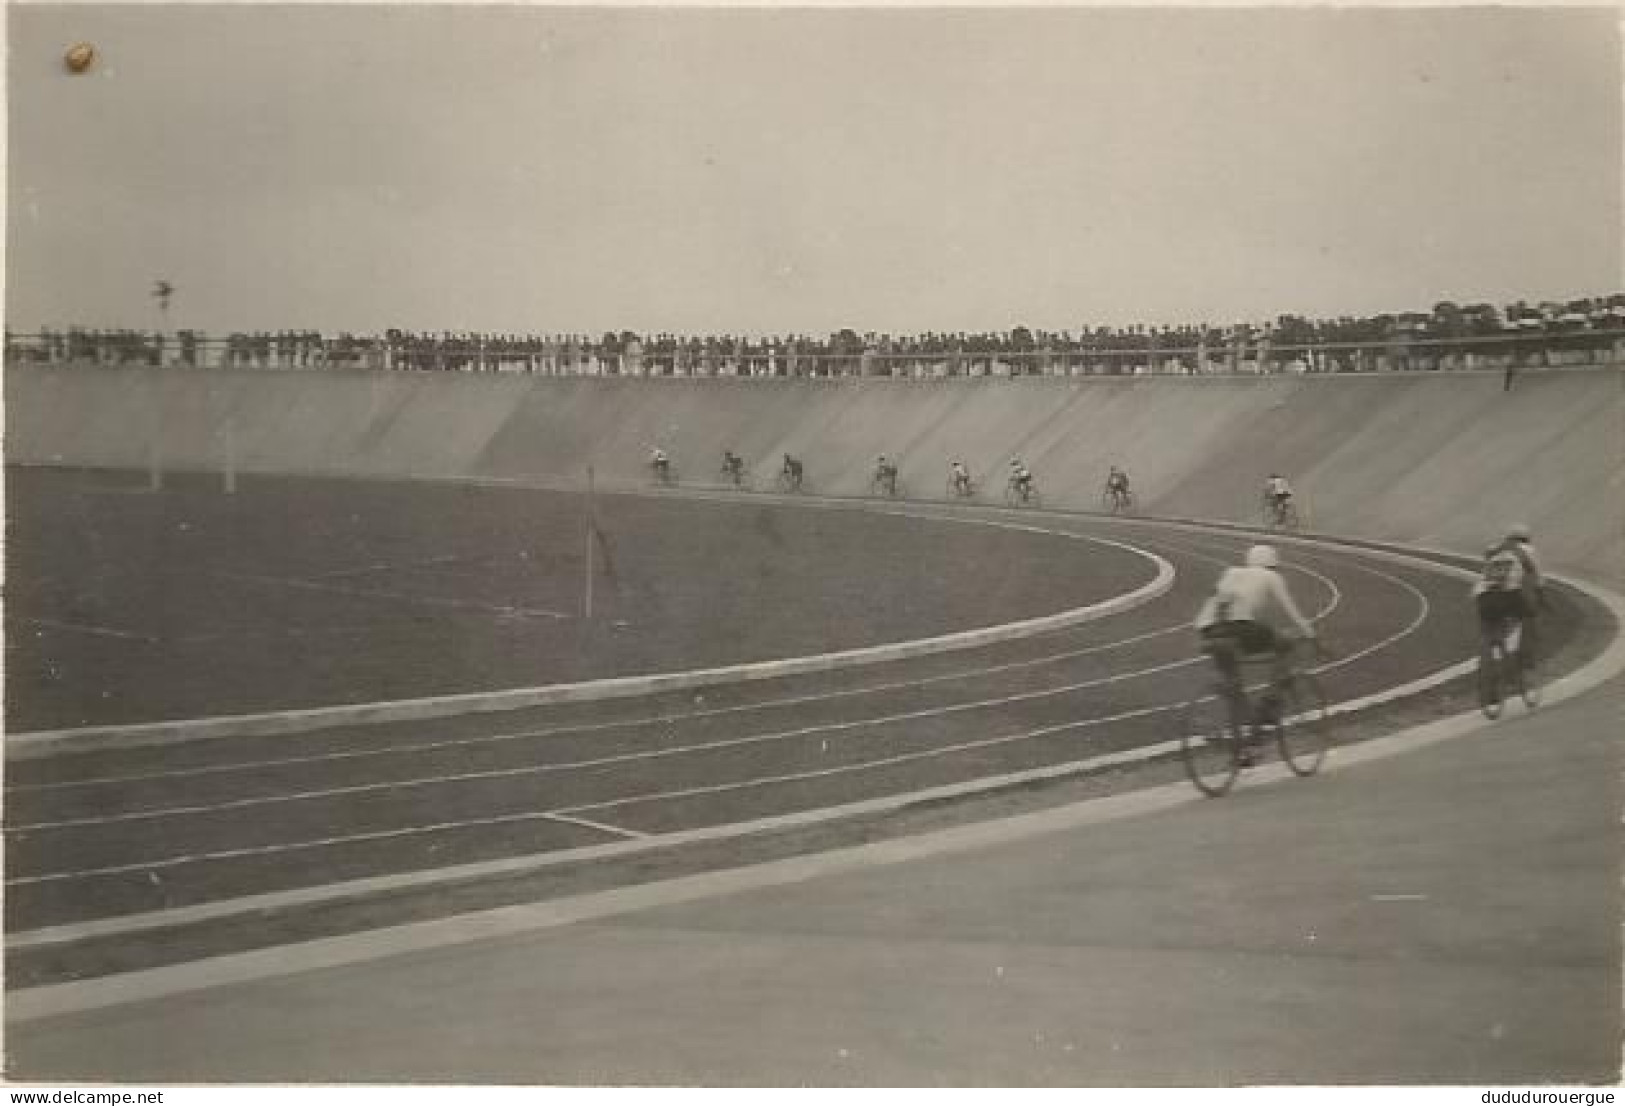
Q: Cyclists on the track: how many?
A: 10